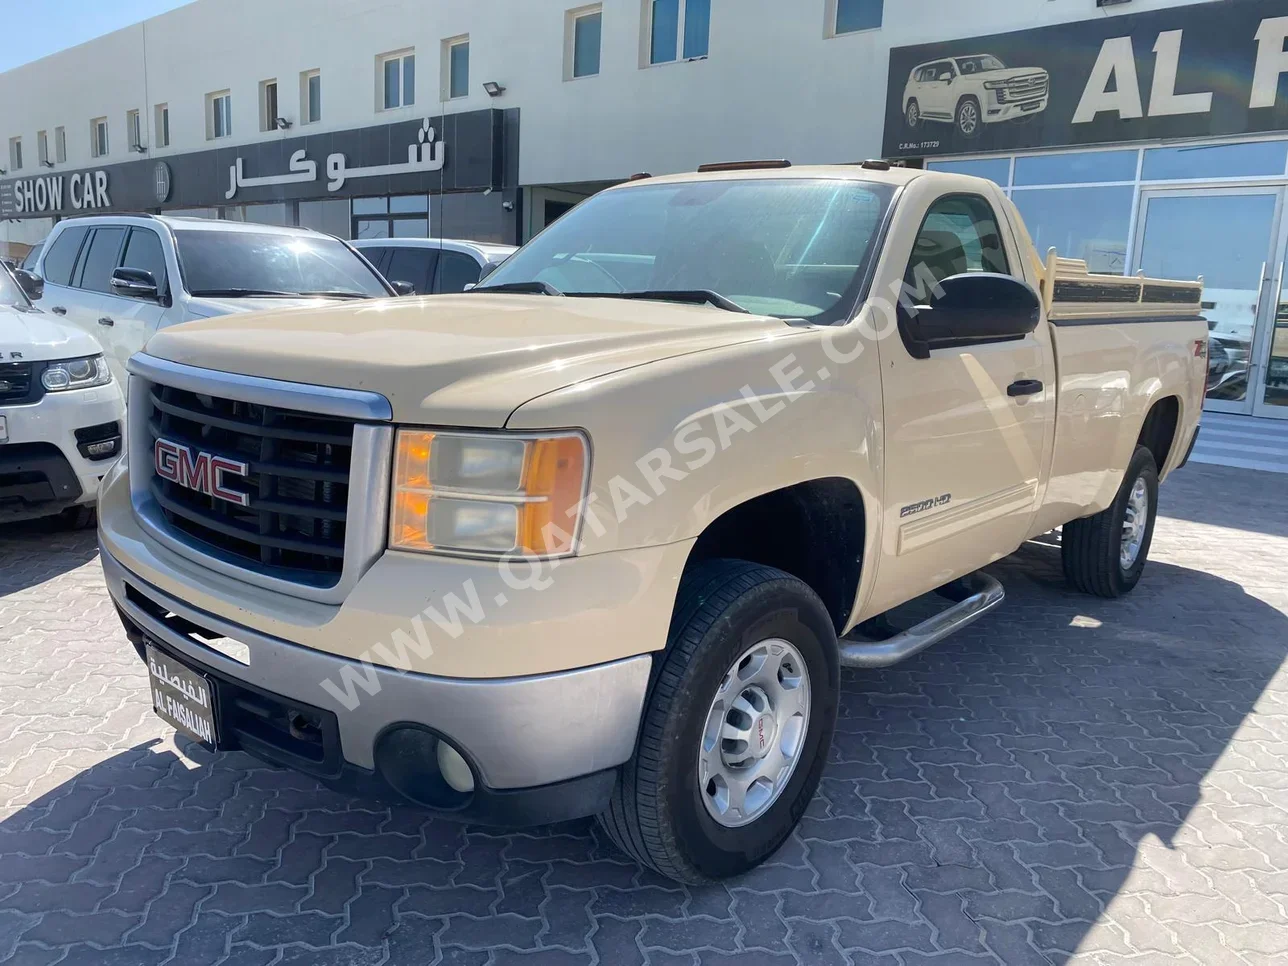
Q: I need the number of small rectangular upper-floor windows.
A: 14